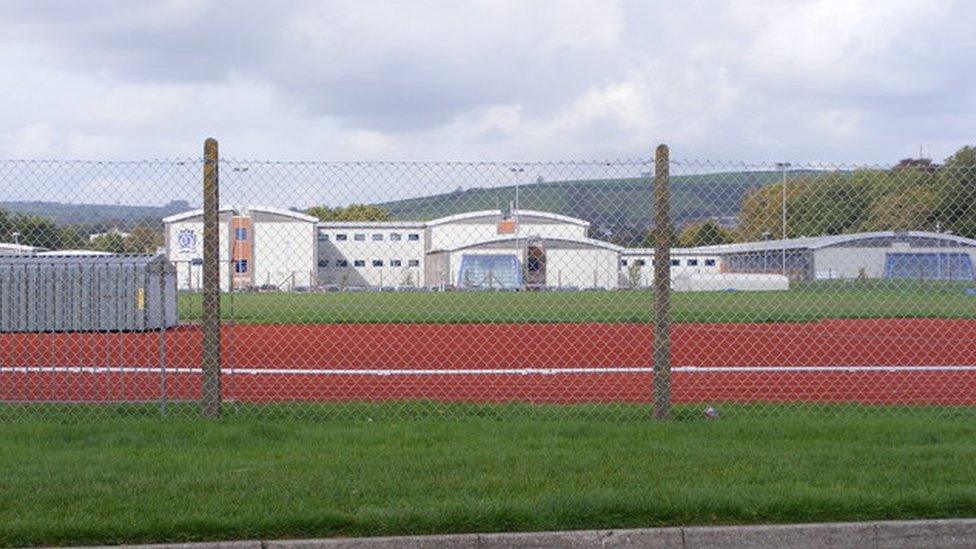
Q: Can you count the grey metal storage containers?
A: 1